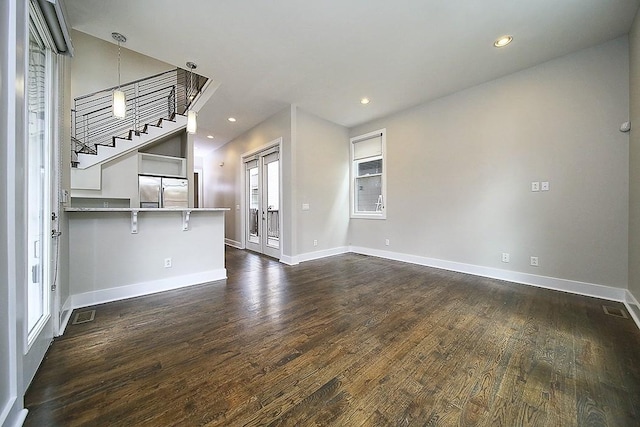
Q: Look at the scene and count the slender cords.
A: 2